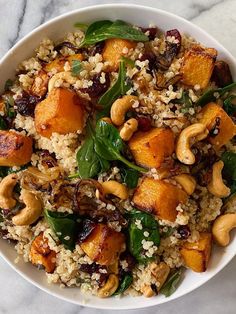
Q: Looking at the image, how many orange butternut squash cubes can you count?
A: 11